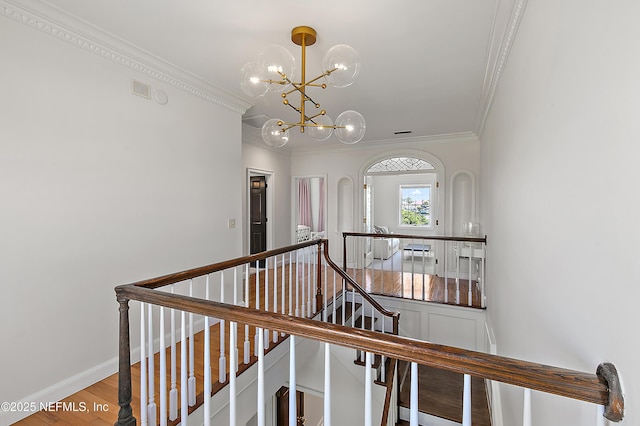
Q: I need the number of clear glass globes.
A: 6